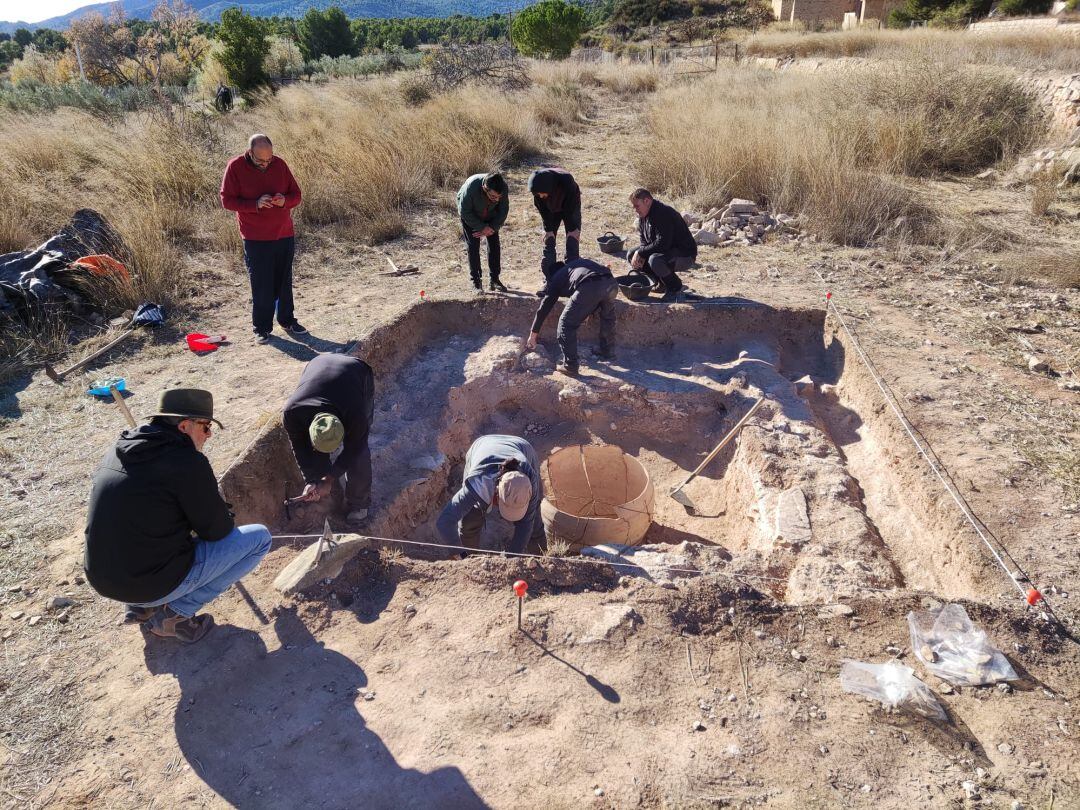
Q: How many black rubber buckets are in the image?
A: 2